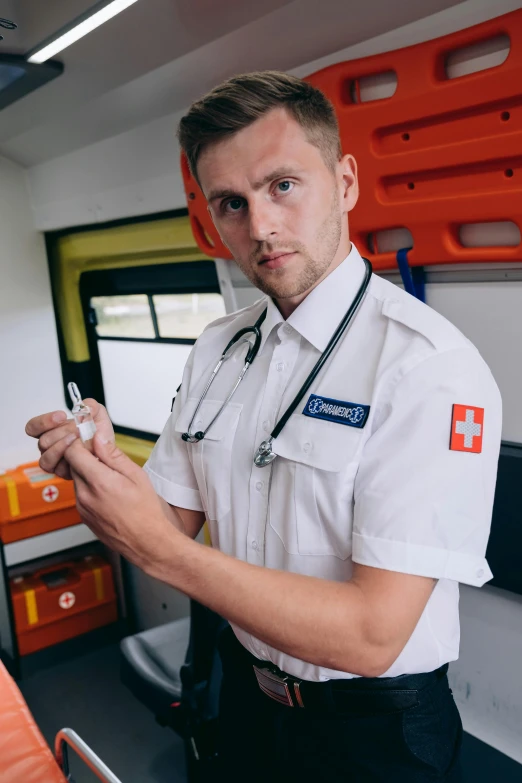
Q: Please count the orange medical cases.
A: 2